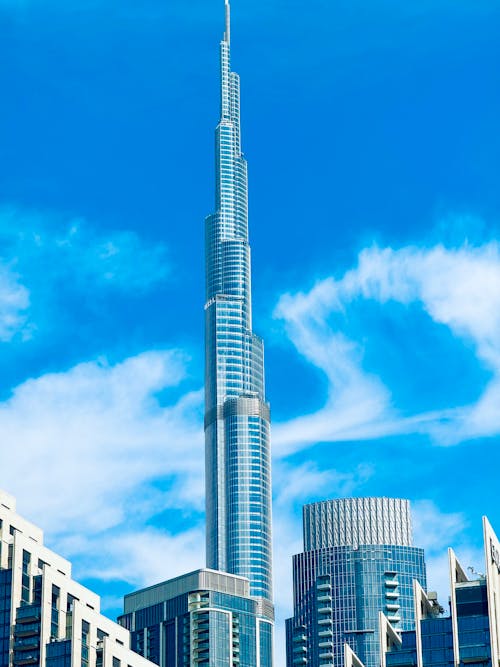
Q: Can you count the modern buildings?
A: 5